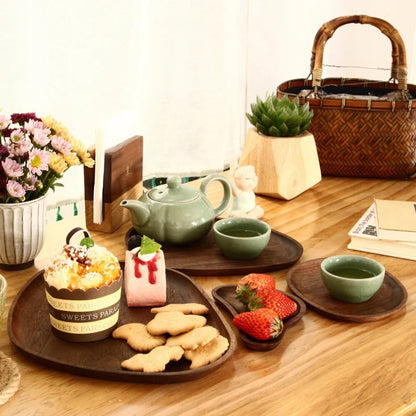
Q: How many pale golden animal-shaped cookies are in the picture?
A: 6